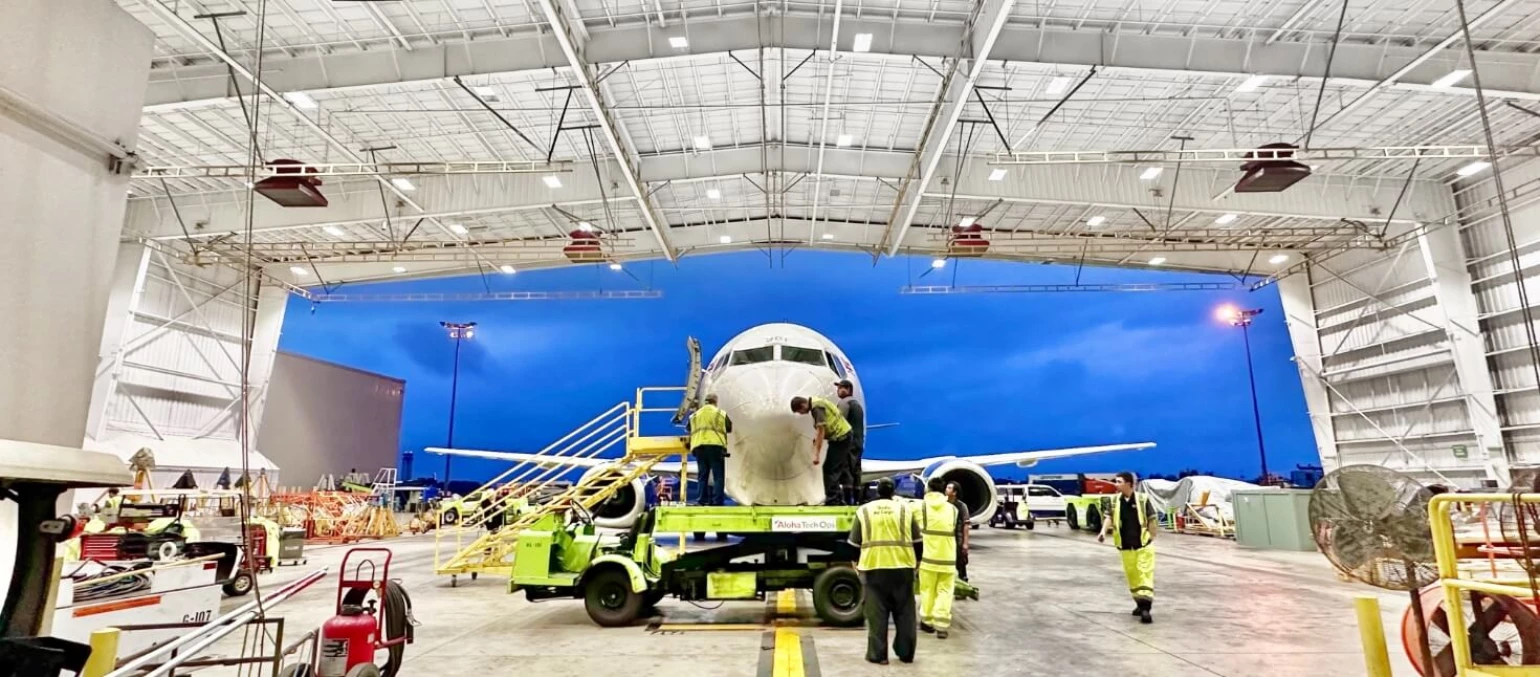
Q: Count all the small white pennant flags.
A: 0